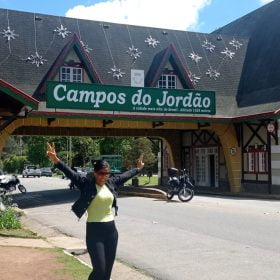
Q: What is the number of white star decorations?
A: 13